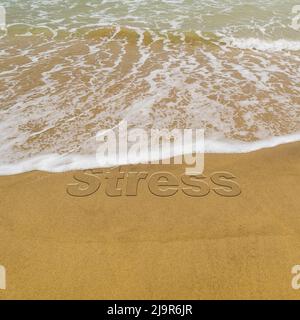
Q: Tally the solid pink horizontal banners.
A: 0